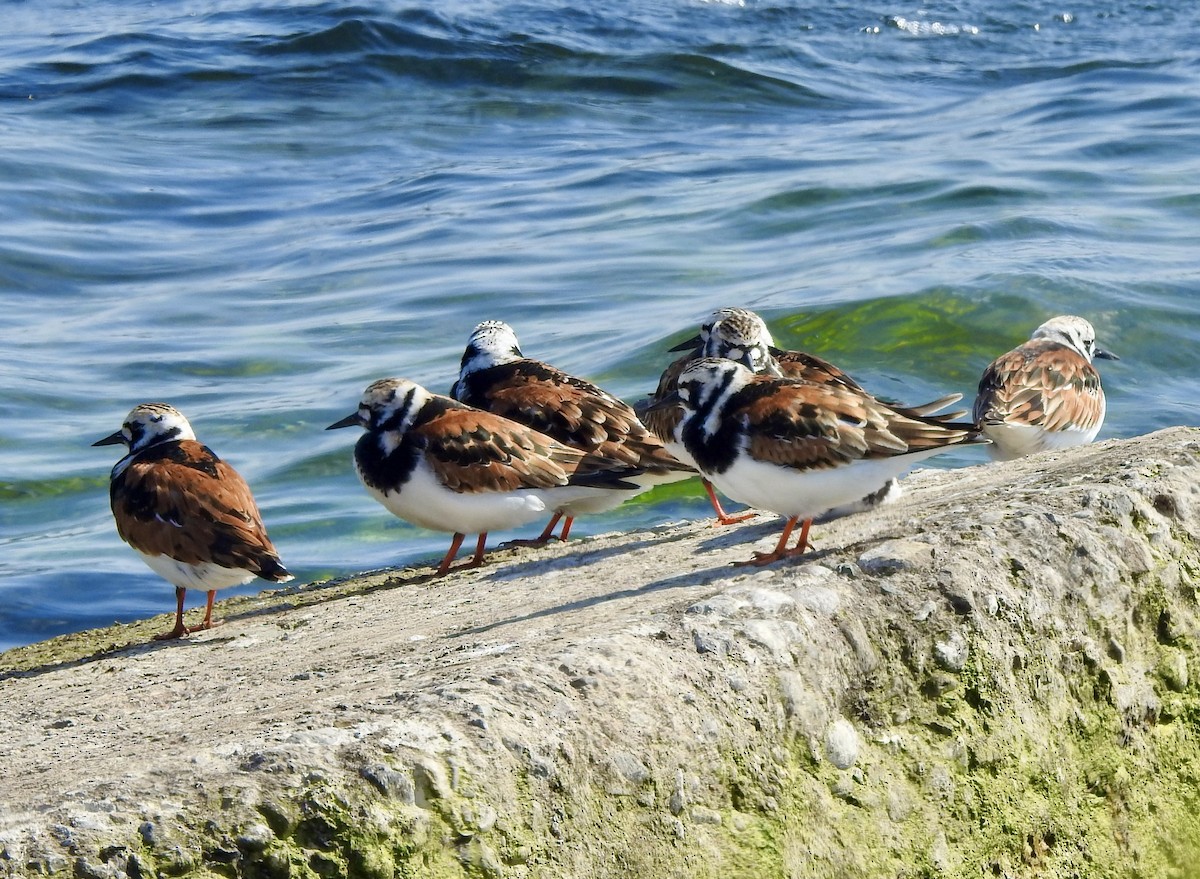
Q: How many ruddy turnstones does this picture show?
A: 7